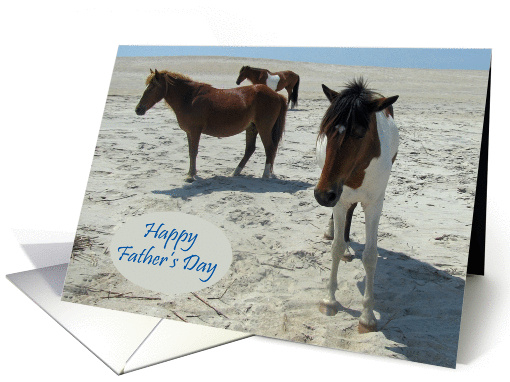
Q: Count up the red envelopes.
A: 0